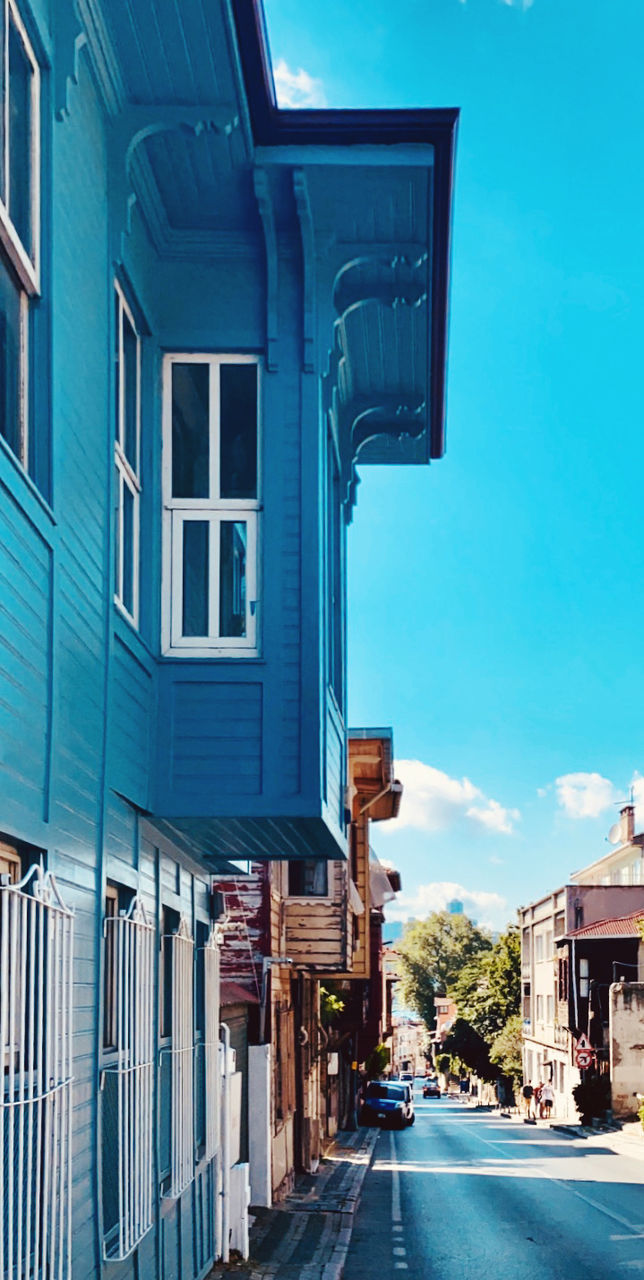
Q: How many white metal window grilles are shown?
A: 4